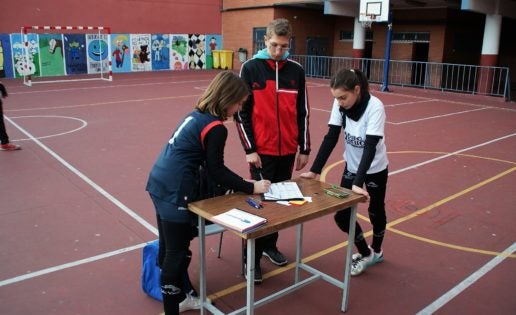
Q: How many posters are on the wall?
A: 11